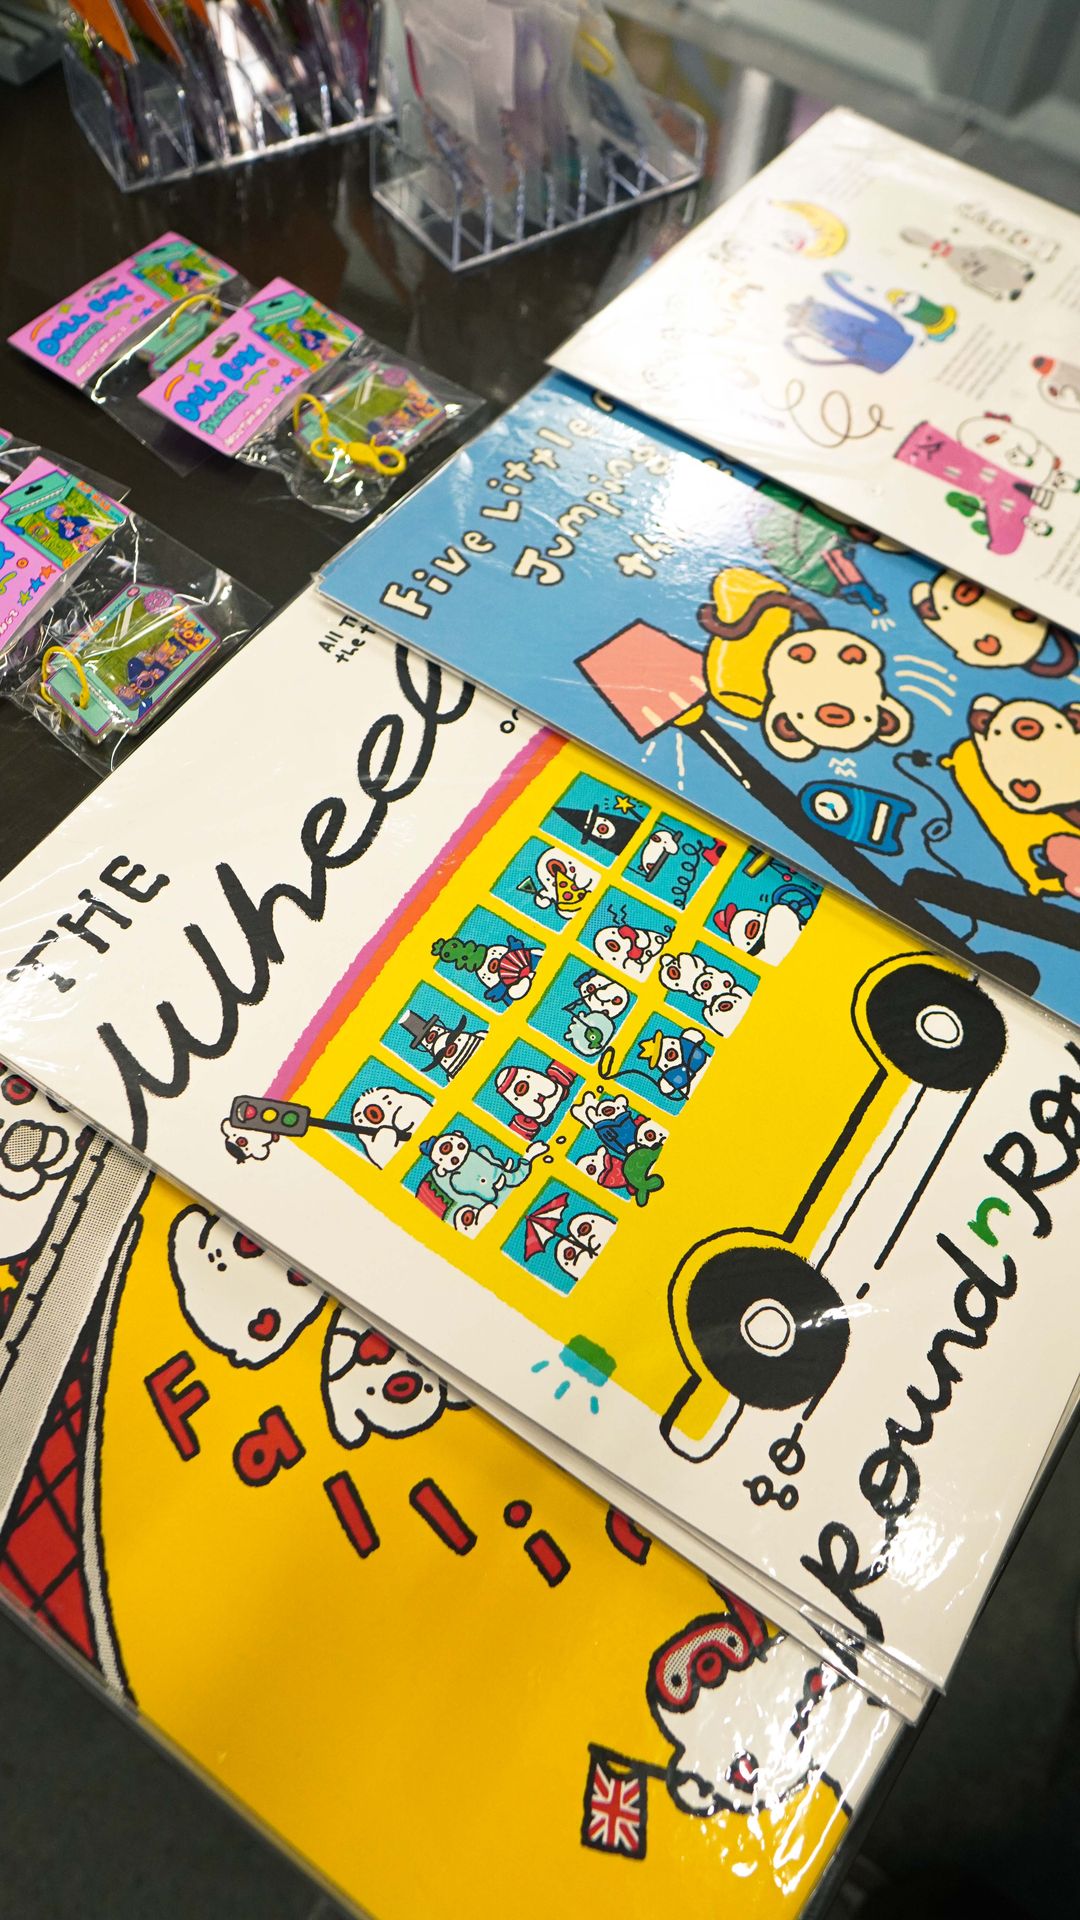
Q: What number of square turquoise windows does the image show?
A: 15